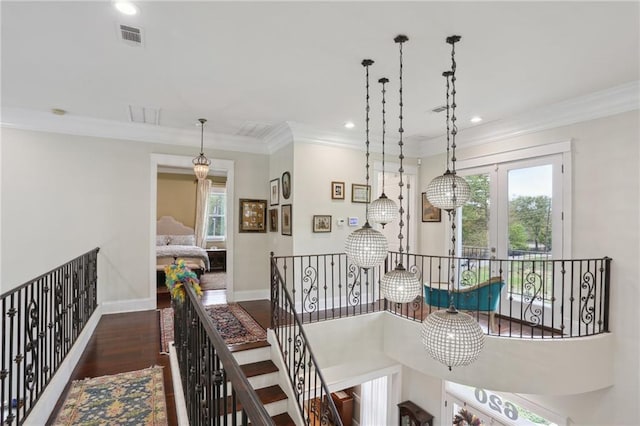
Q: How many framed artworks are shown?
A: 9